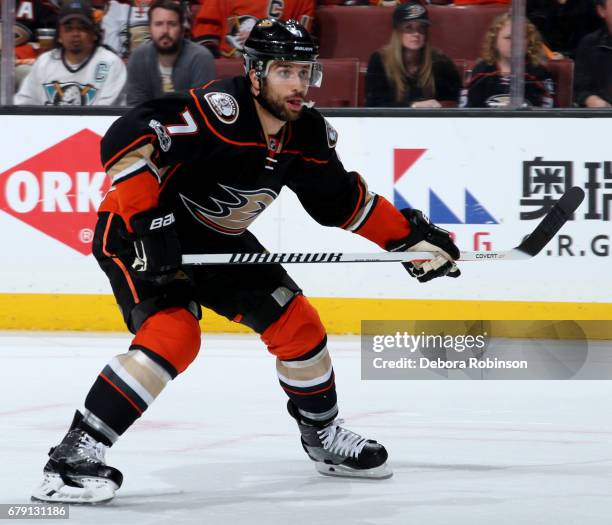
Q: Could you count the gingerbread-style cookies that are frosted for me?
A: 0